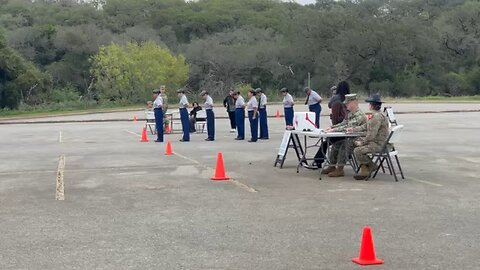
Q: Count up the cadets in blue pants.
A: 8